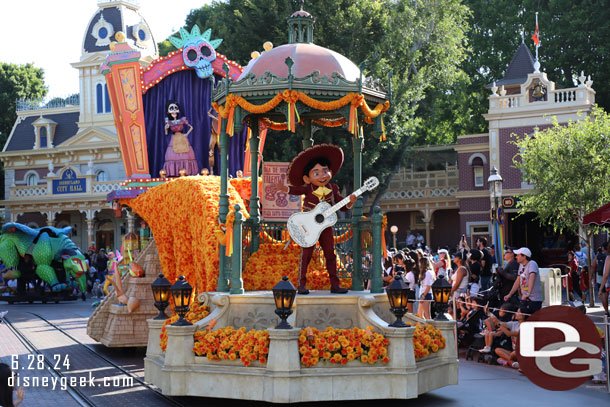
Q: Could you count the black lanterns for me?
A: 5